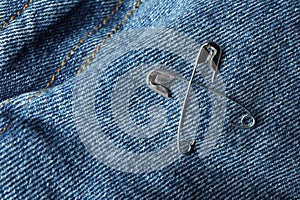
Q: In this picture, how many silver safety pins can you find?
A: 2